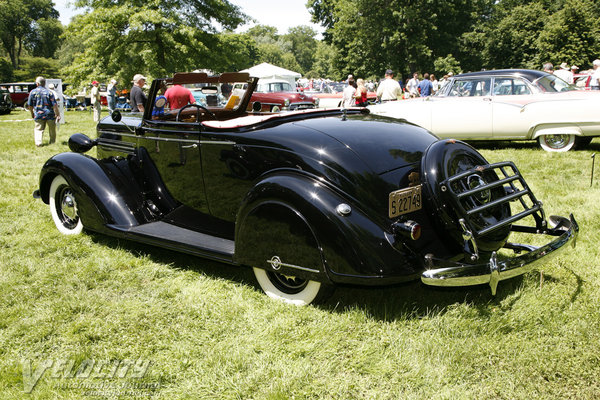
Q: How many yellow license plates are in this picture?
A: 1